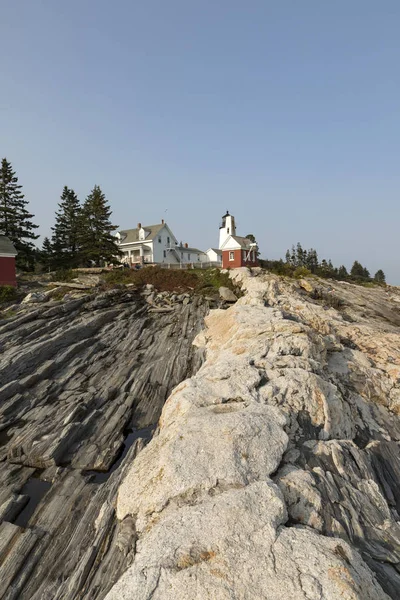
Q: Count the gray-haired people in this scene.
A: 0